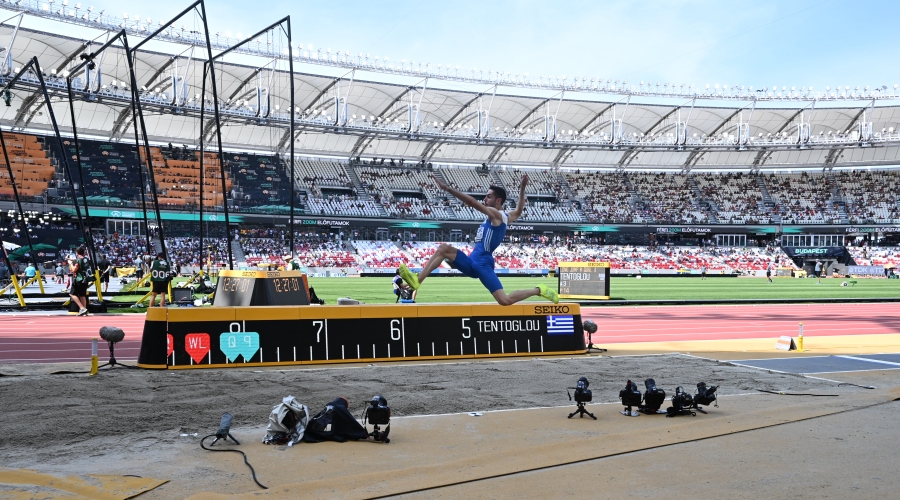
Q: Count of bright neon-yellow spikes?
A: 2